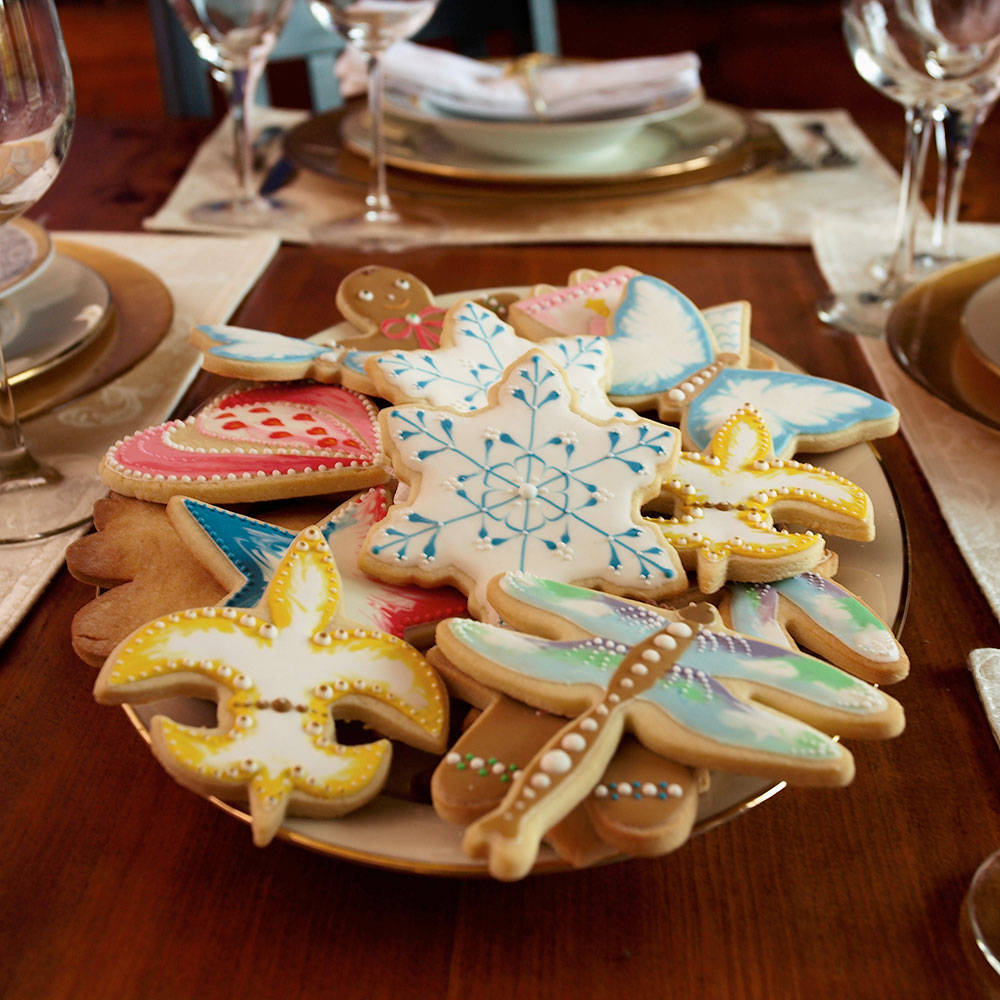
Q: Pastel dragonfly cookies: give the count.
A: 2